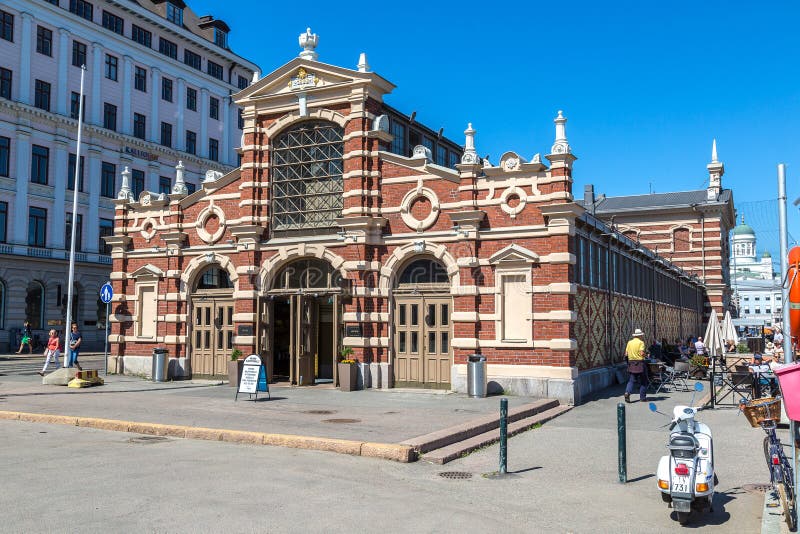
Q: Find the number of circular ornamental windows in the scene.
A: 4